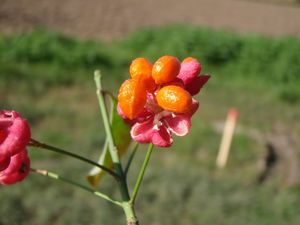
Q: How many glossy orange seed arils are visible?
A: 4